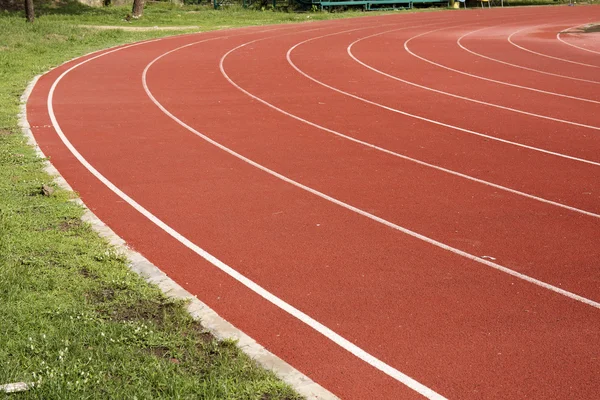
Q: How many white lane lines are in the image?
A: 9